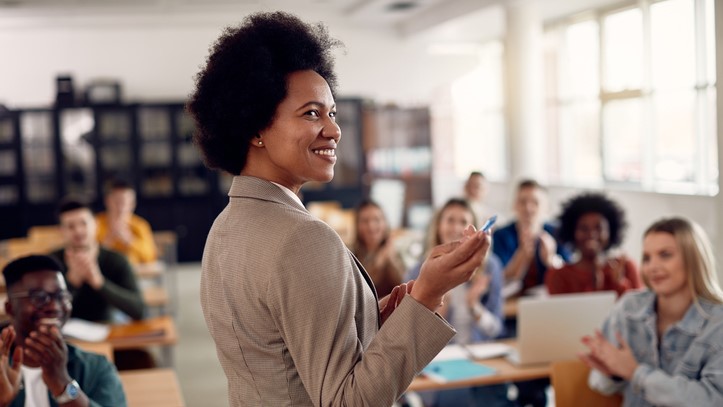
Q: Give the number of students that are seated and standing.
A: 9